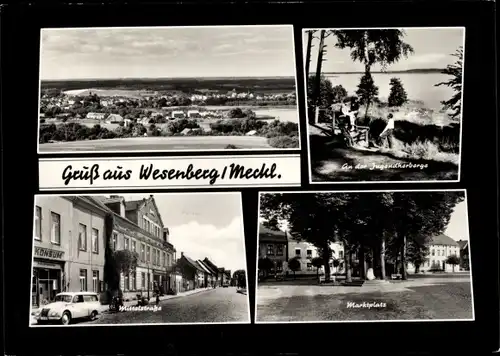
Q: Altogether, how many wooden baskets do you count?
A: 0